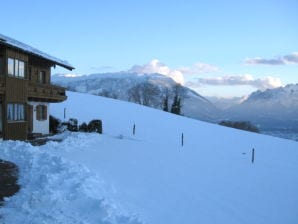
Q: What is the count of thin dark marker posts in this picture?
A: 4